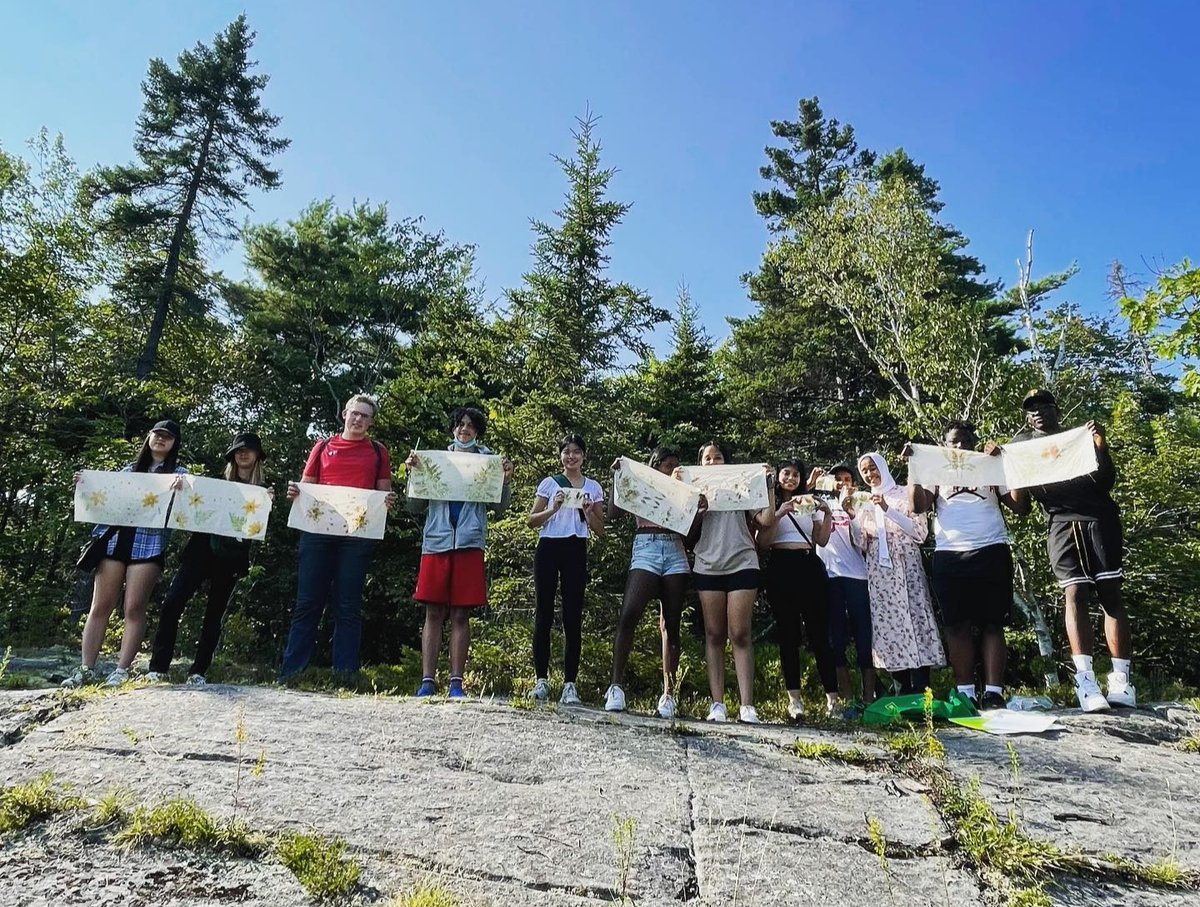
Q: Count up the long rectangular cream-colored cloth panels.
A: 8